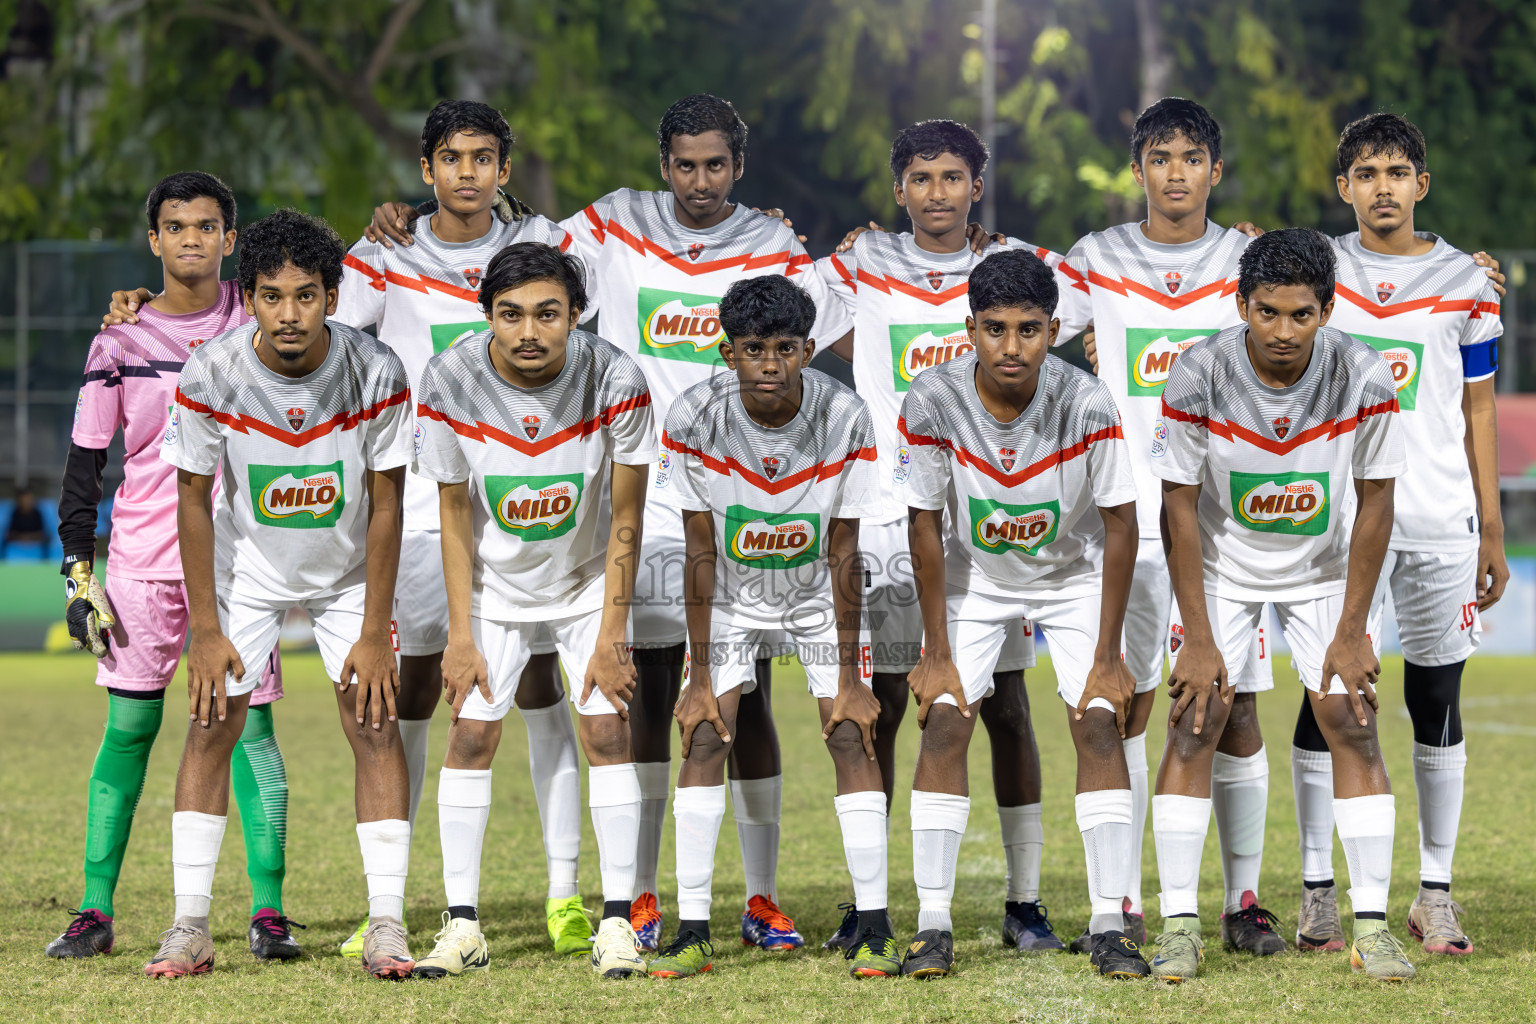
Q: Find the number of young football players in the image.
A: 11